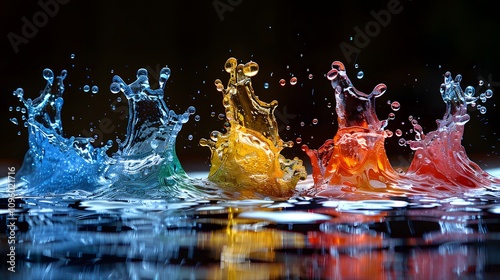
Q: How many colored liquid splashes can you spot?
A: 5